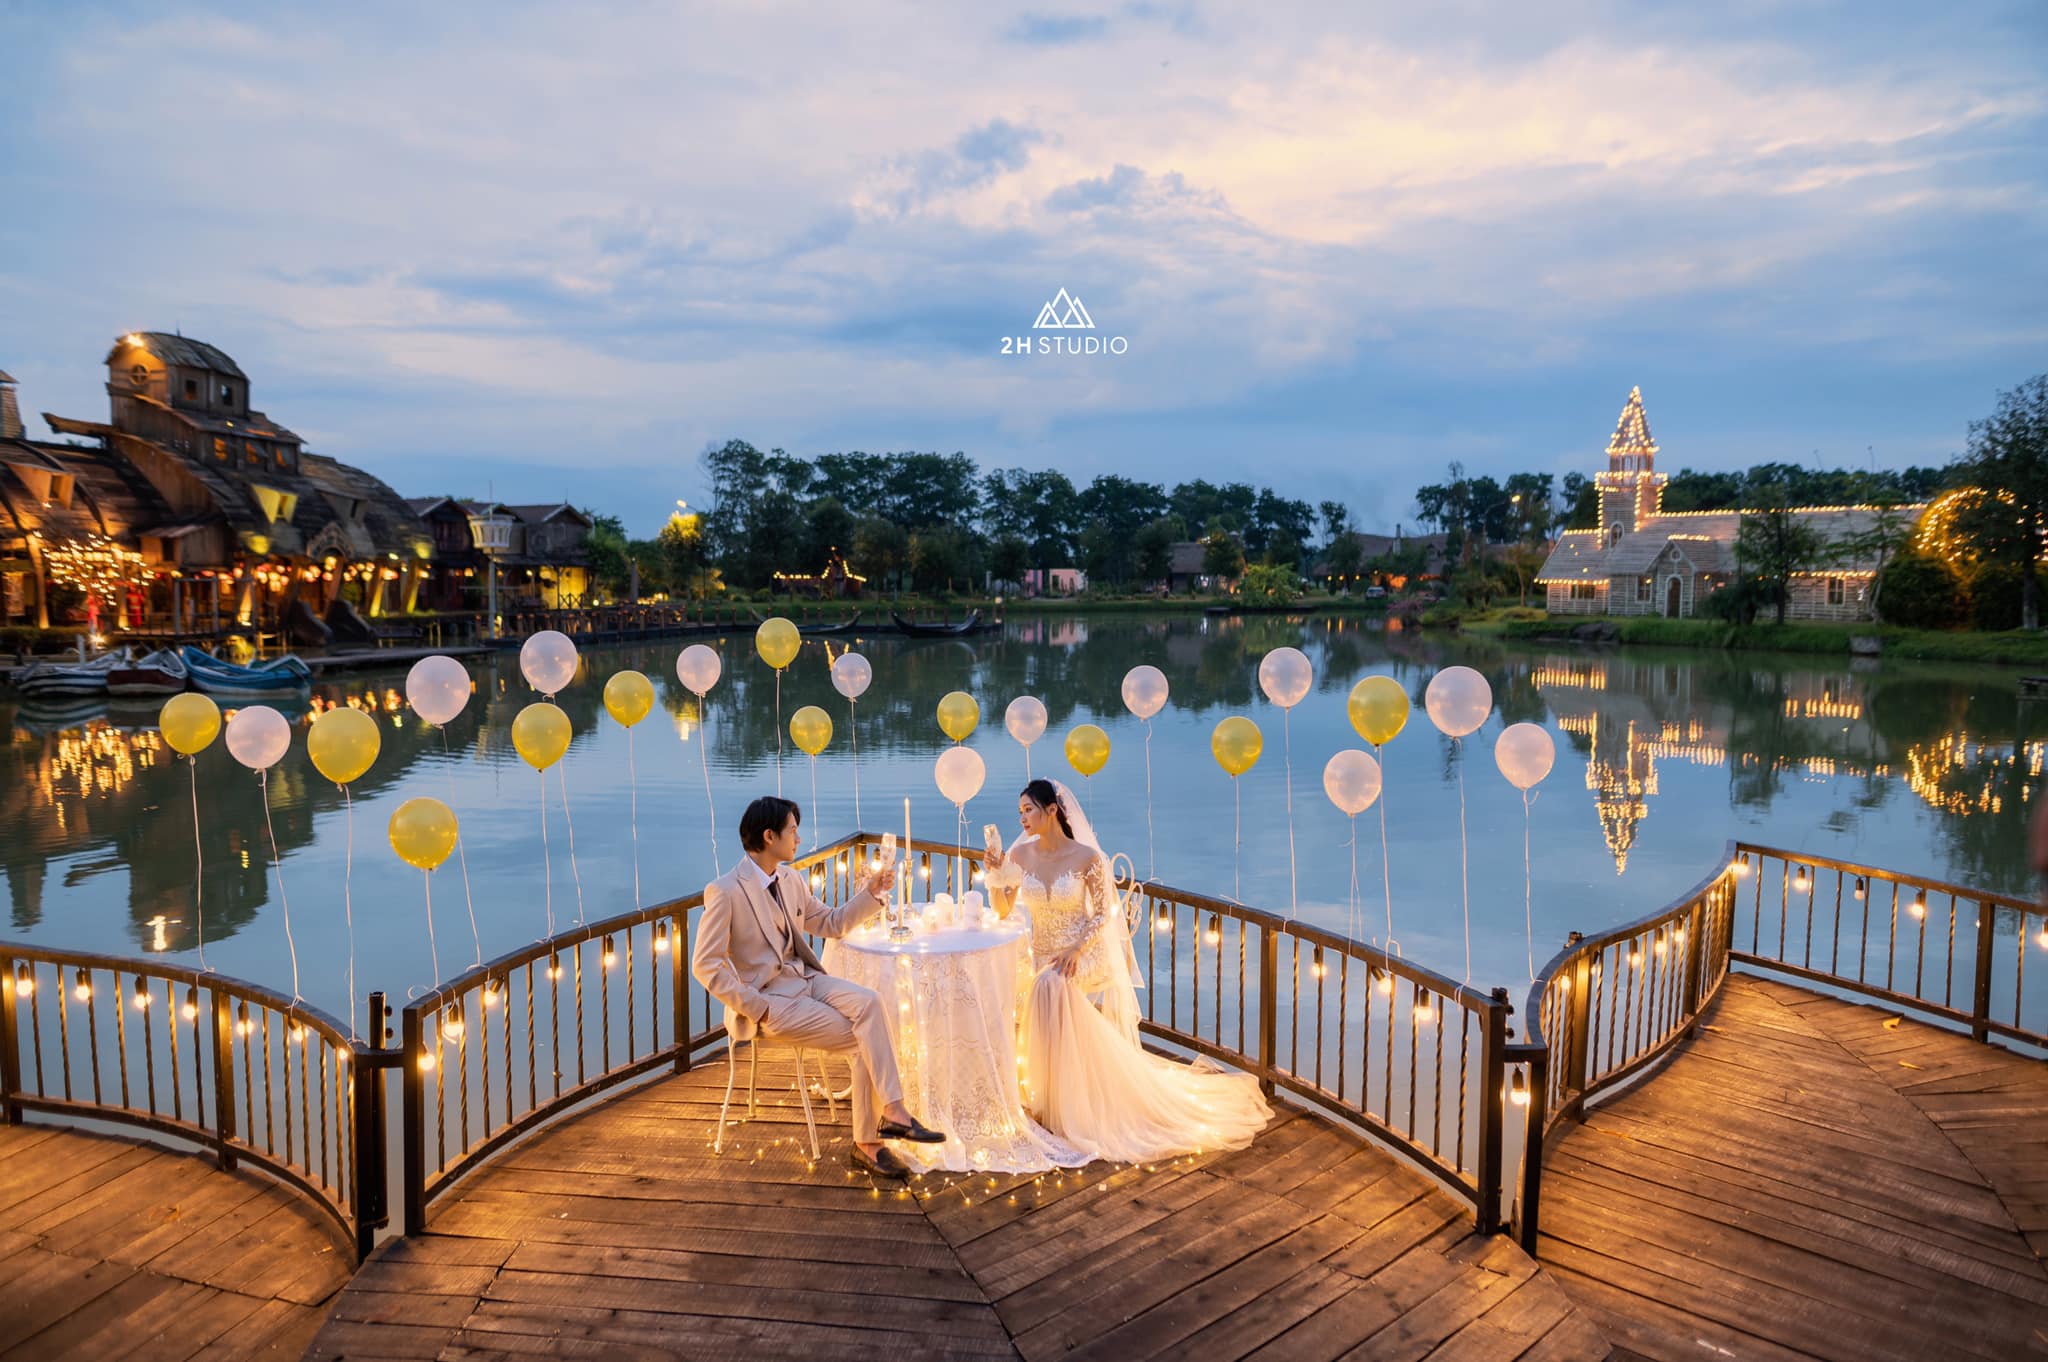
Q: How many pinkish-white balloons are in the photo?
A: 12